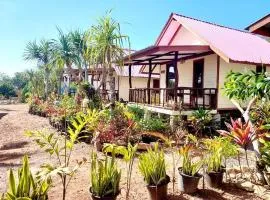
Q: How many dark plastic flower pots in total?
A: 4